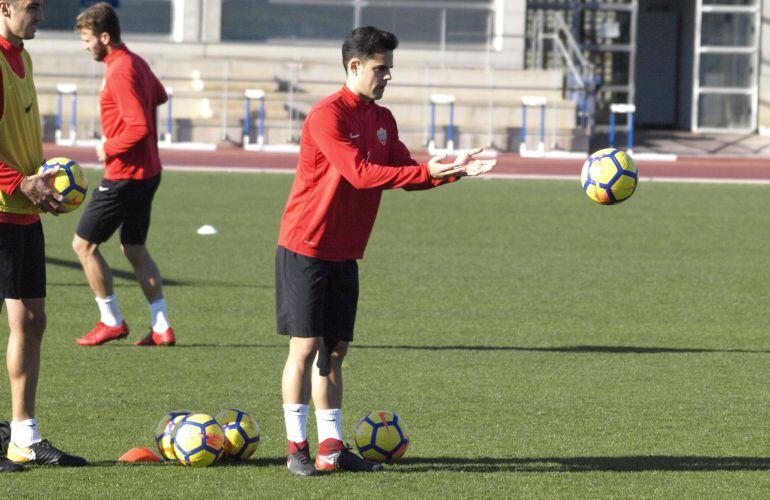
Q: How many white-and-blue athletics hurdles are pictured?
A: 6